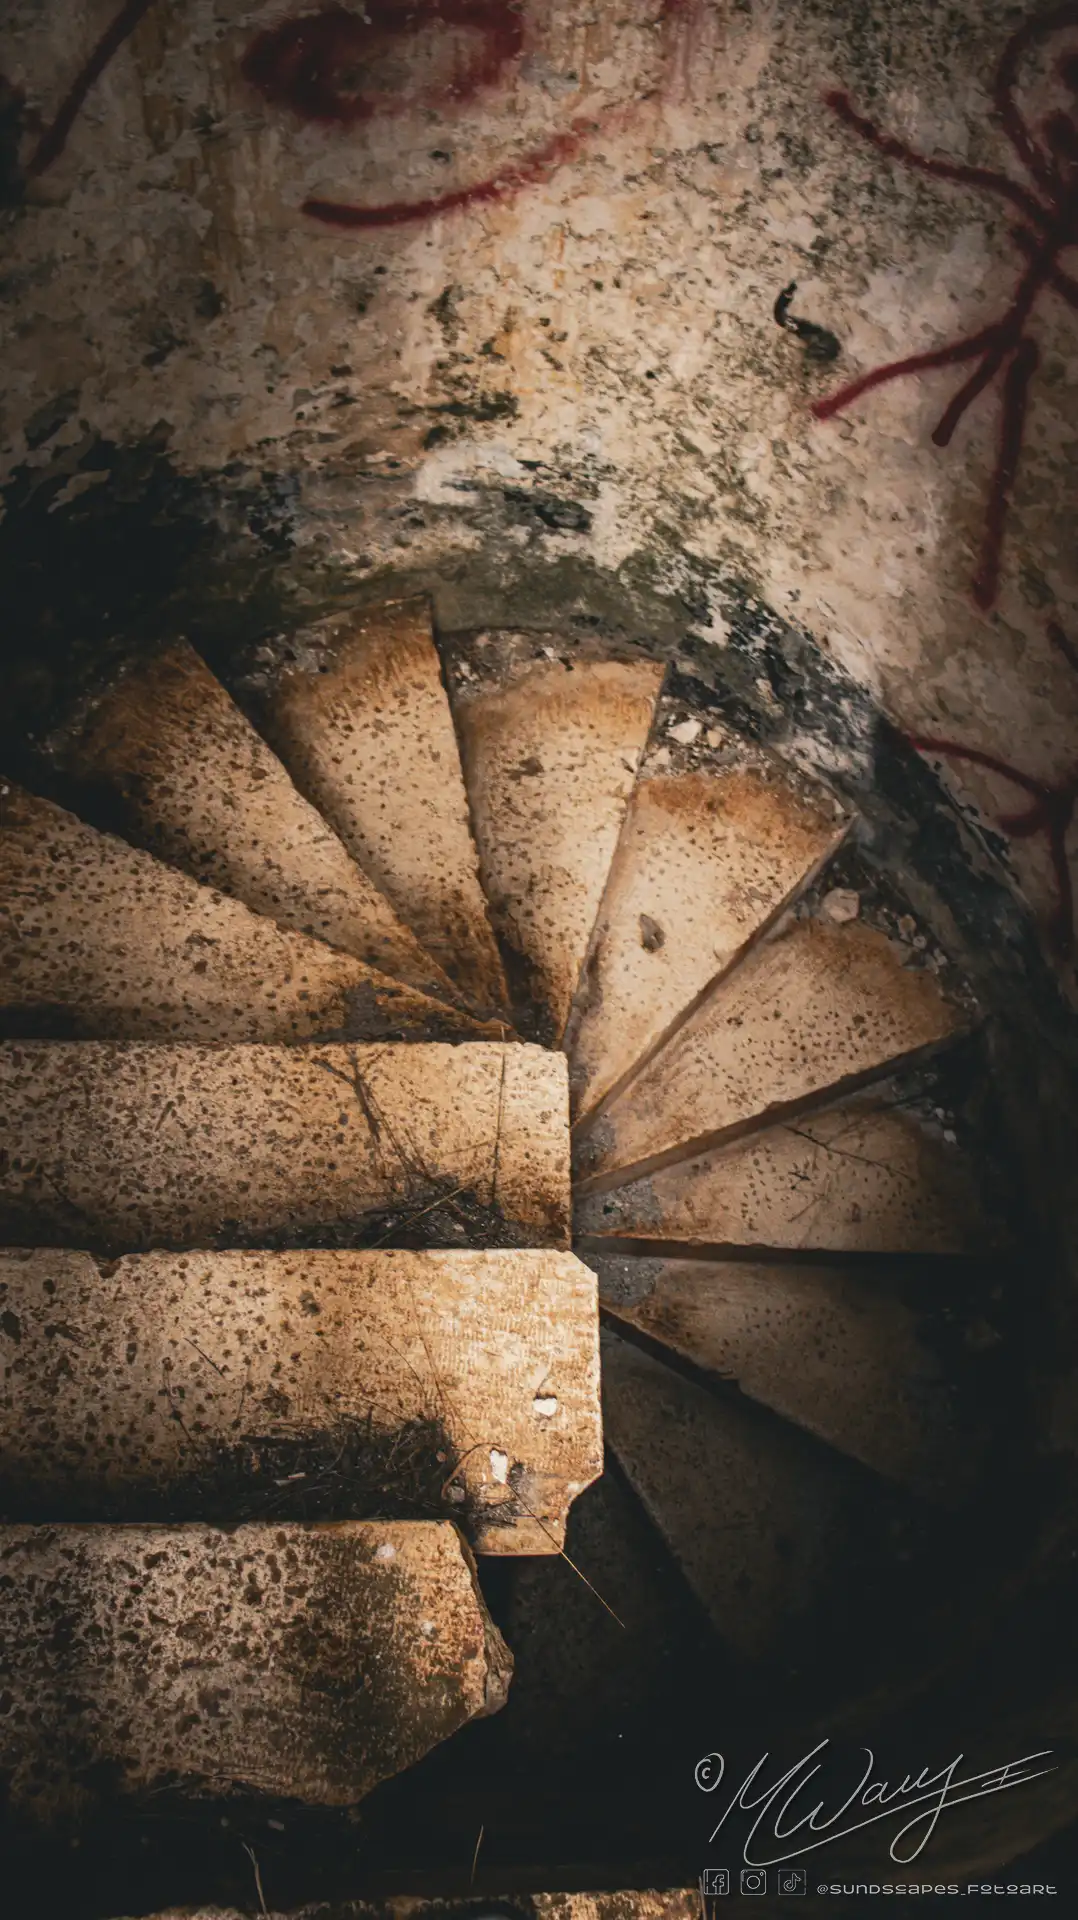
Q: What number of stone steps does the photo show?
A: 14